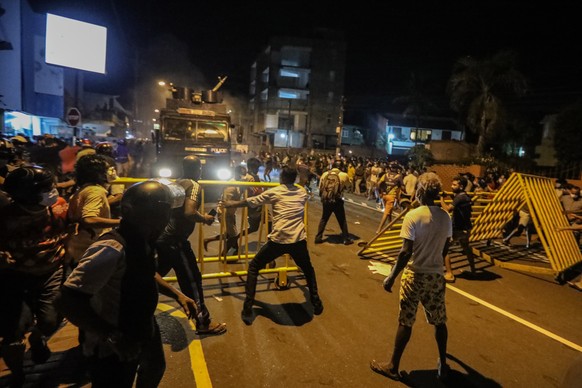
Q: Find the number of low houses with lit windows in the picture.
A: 1